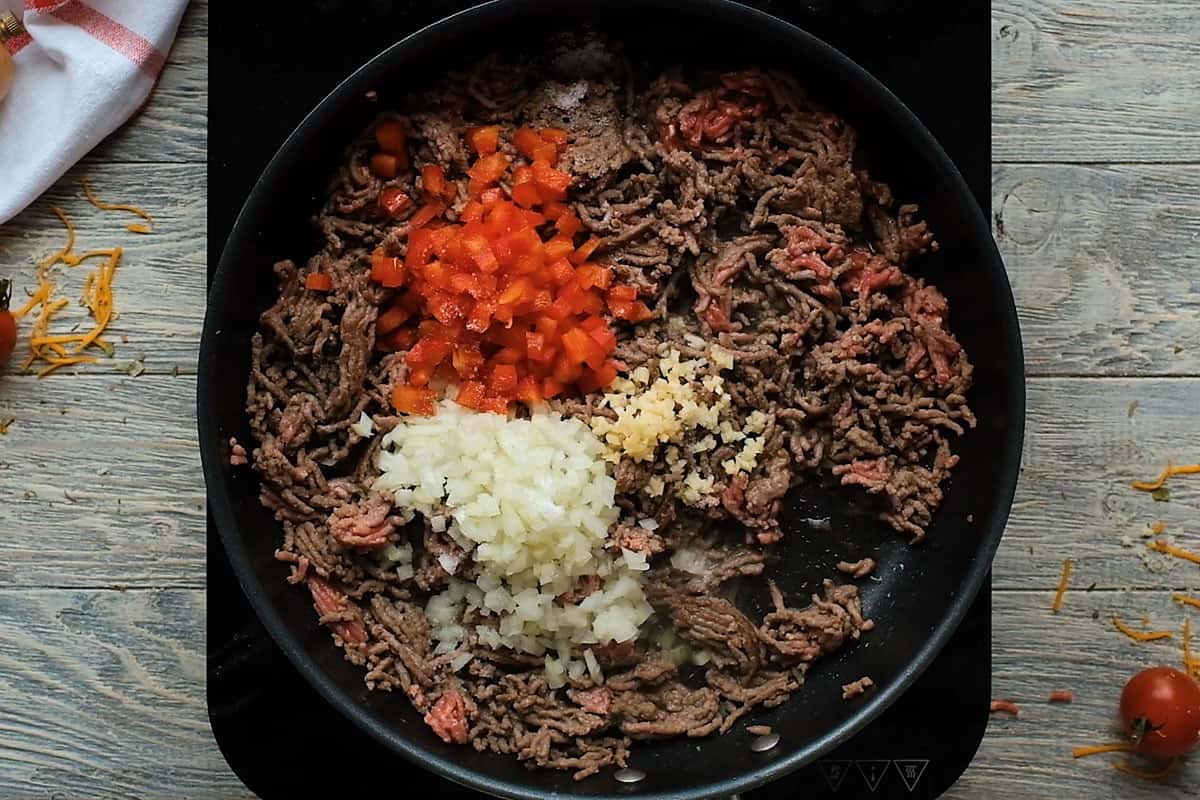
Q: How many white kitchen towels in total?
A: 1